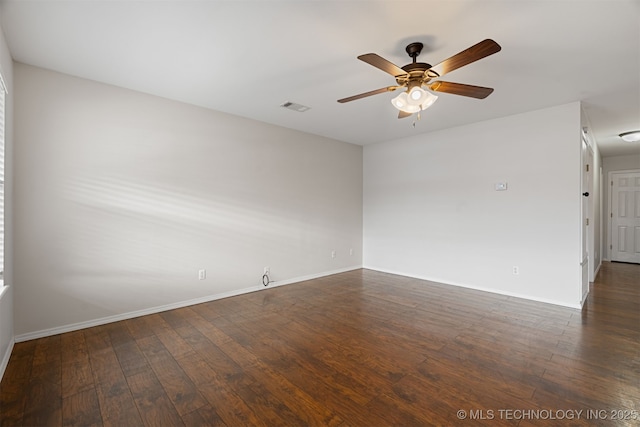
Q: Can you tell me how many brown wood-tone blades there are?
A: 5